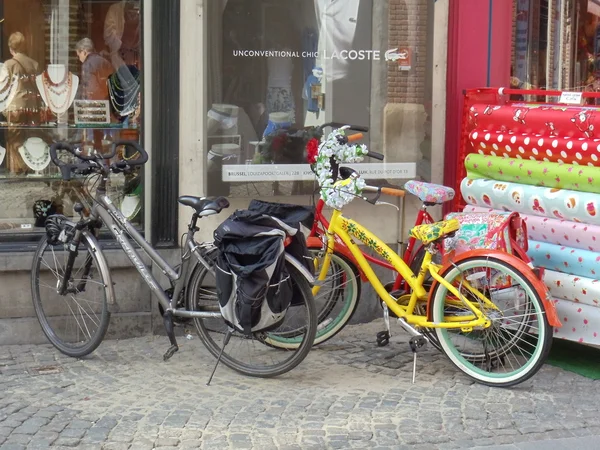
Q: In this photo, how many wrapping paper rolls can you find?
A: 8